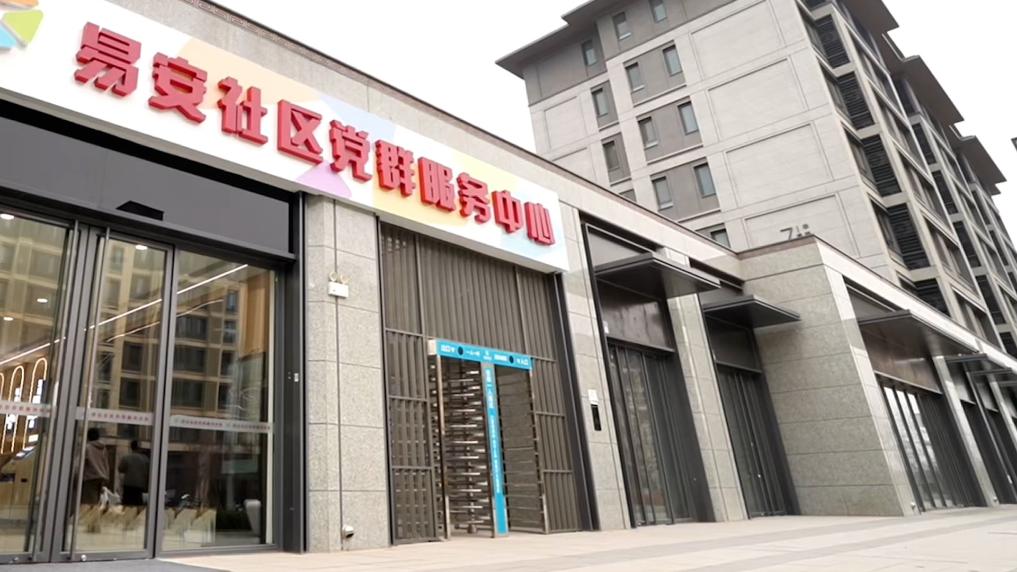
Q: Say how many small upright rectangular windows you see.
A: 12